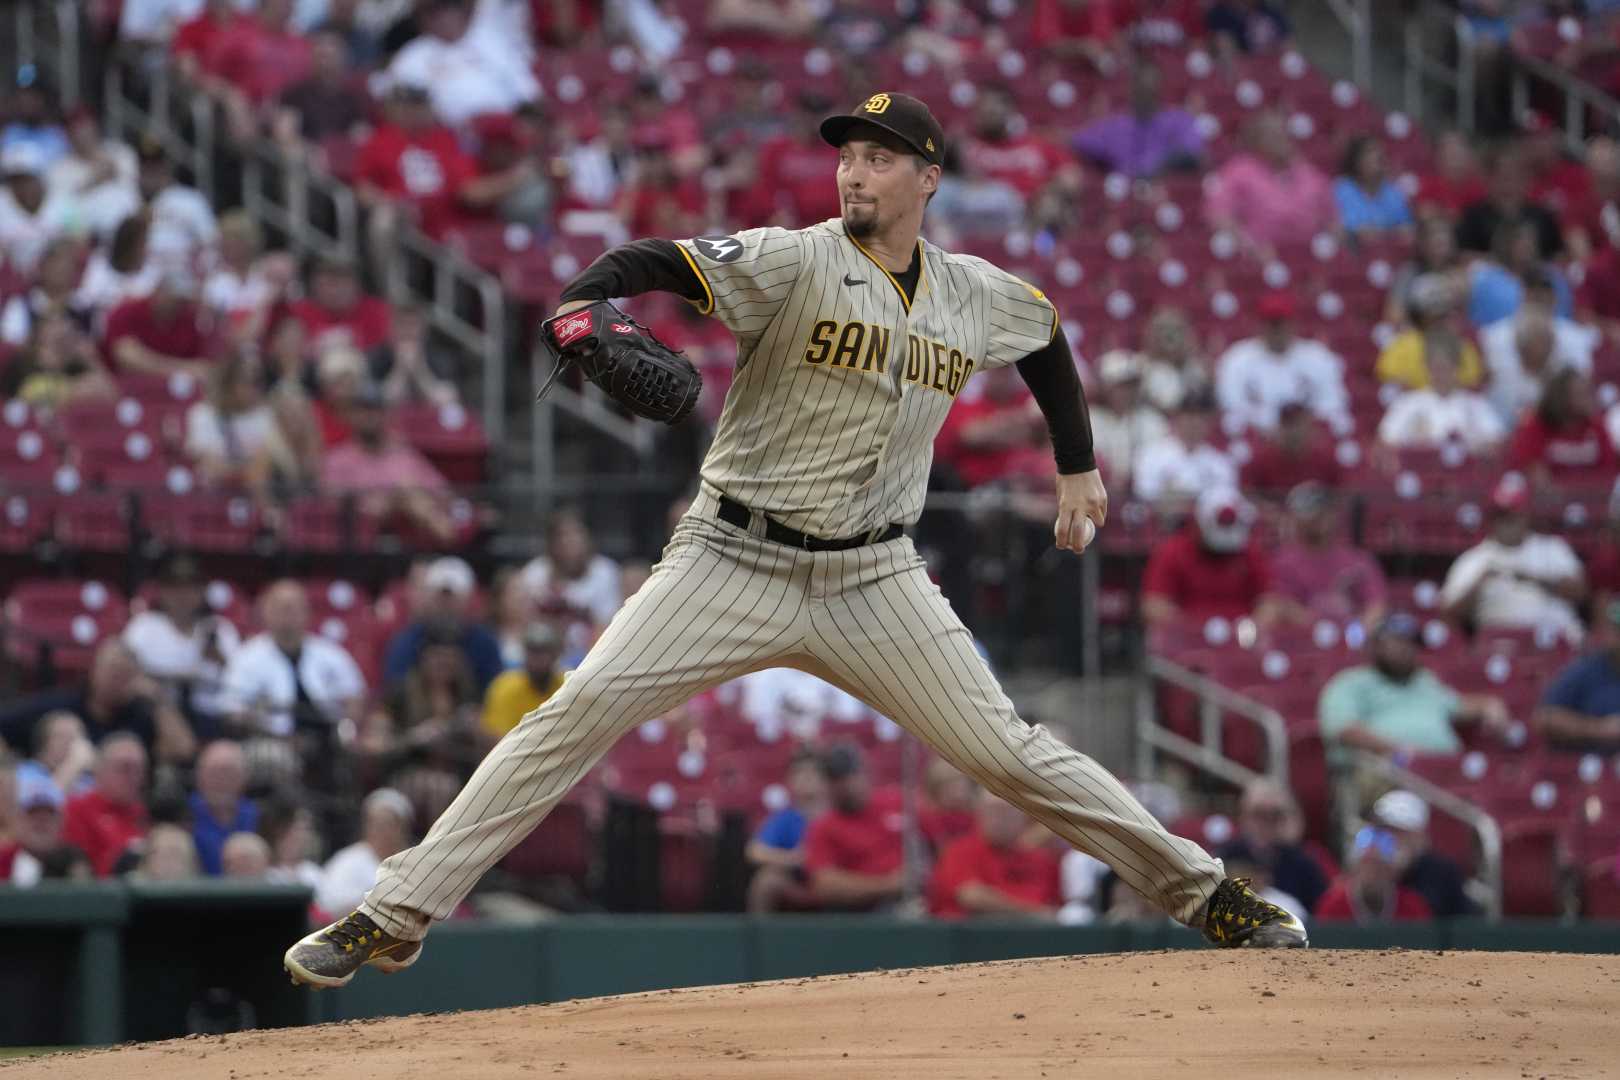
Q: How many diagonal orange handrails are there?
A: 0